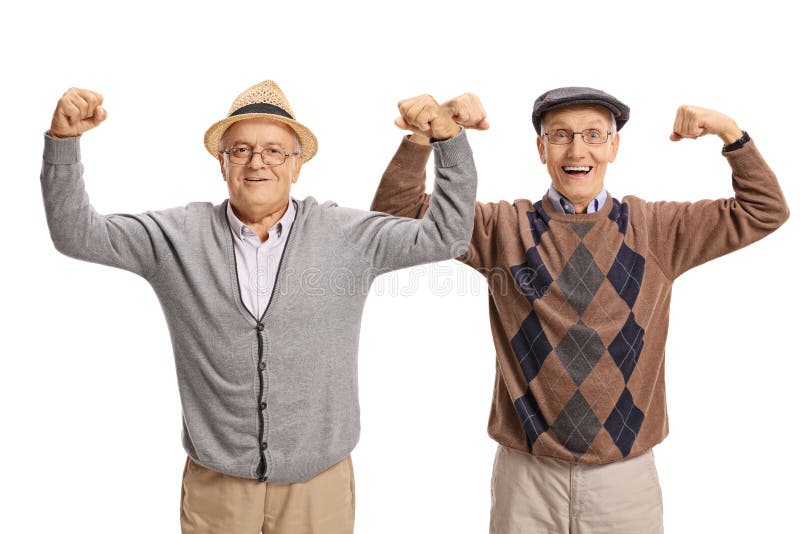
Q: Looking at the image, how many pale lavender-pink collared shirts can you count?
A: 1